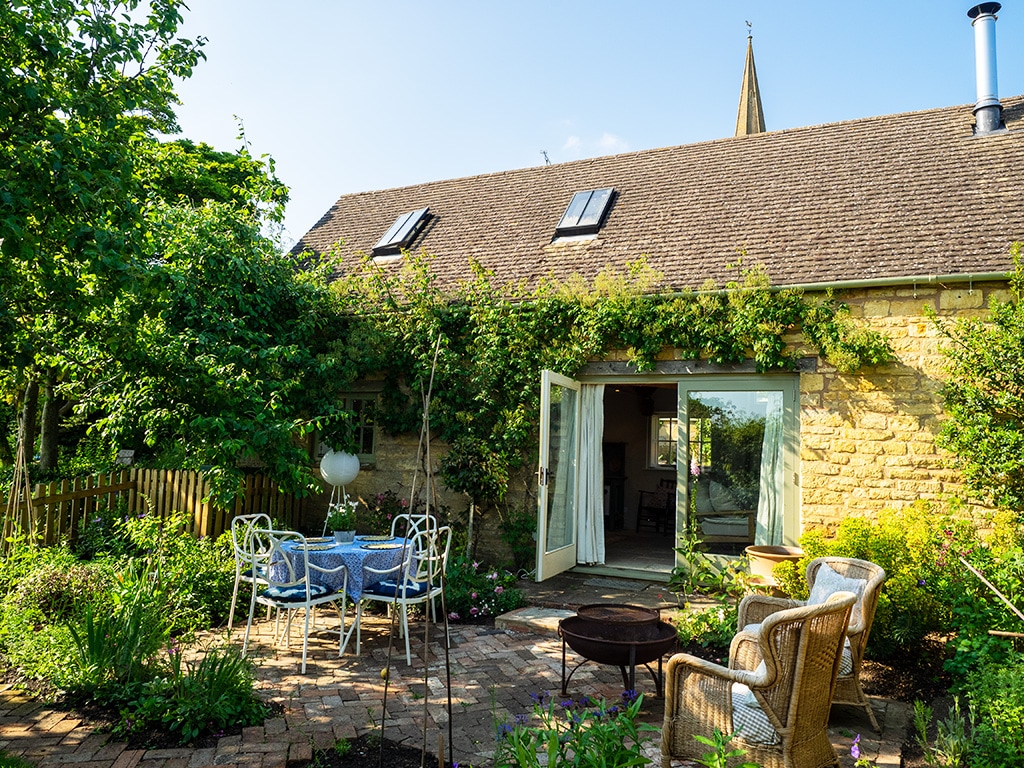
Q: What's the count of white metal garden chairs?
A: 4